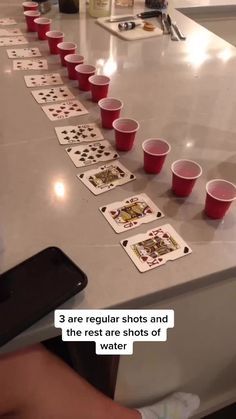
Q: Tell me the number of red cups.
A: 13